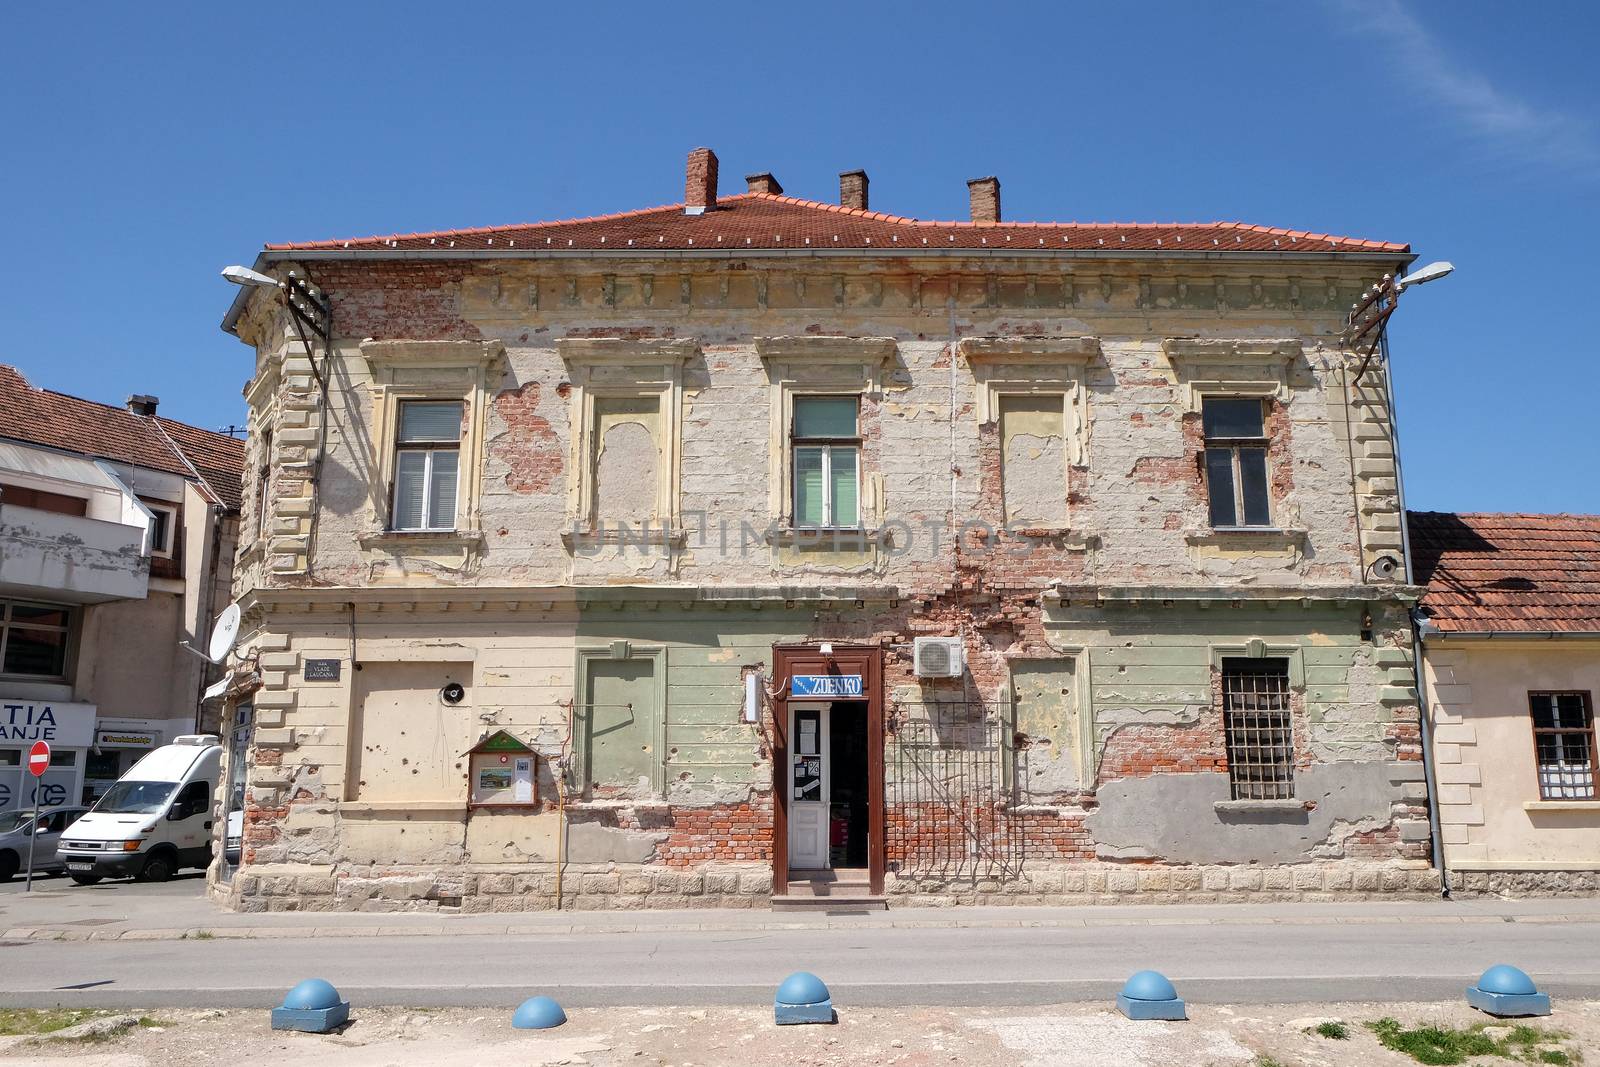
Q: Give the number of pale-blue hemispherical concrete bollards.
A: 5